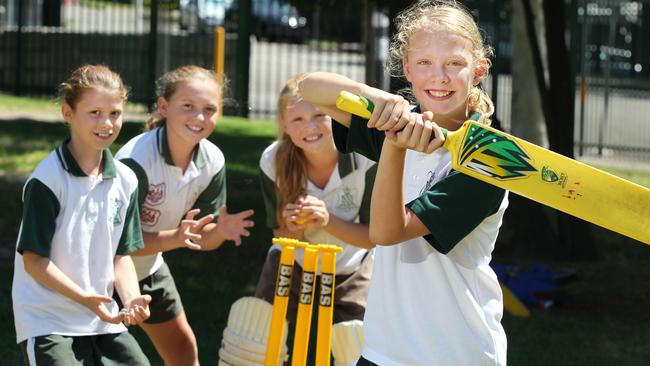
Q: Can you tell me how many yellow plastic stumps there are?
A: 3